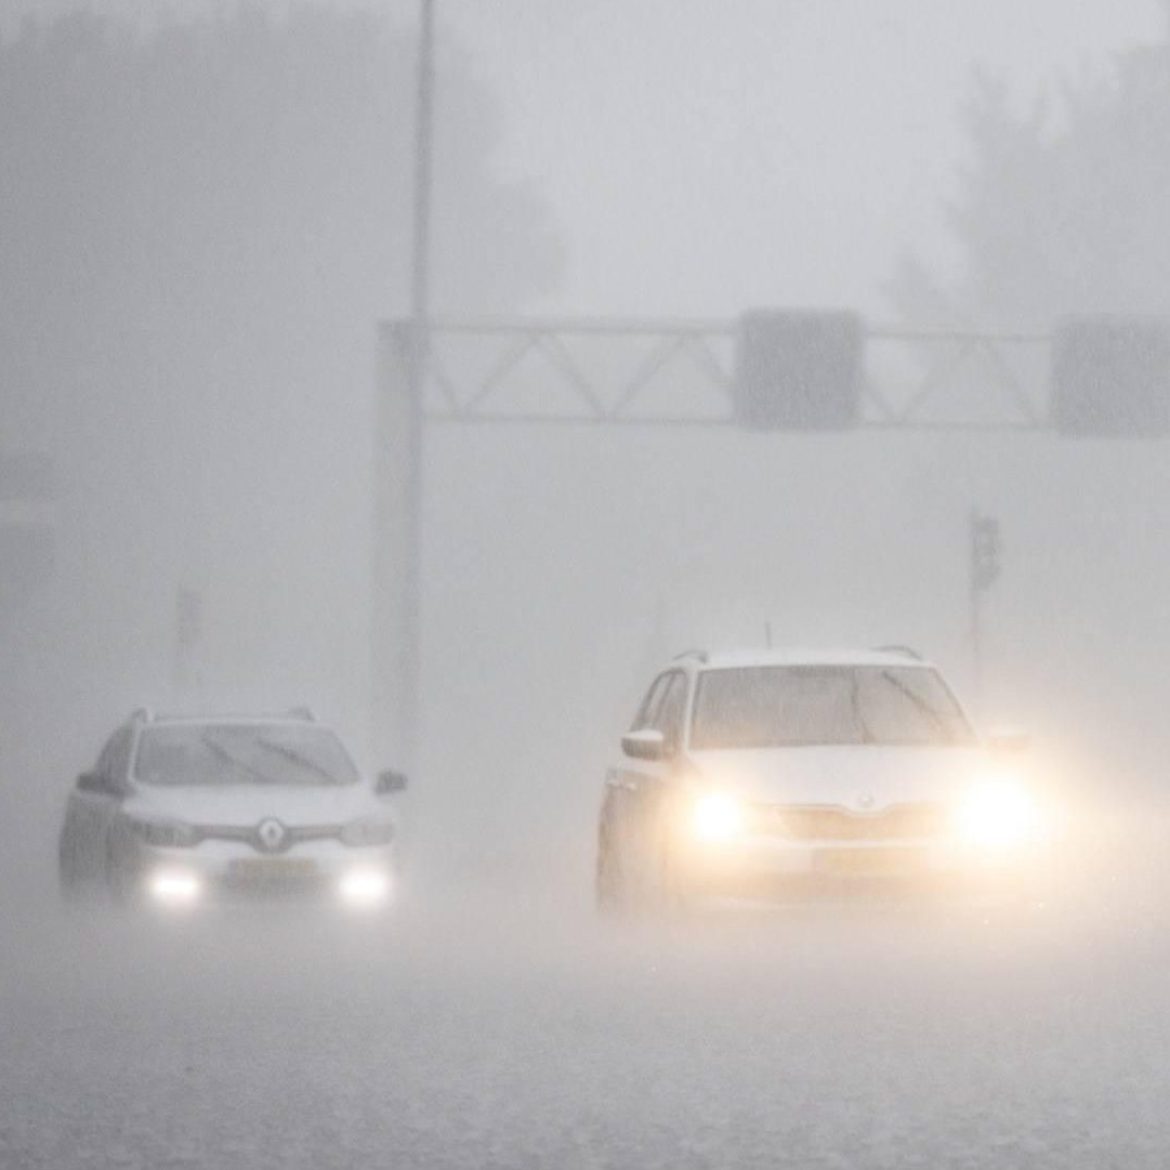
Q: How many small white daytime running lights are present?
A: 2